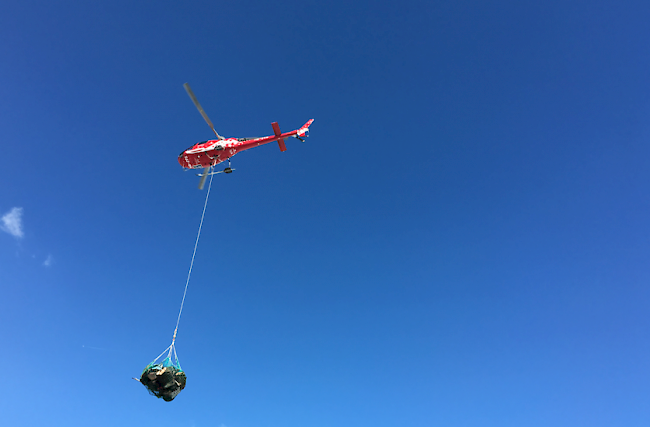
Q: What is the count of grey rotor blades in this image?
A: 2